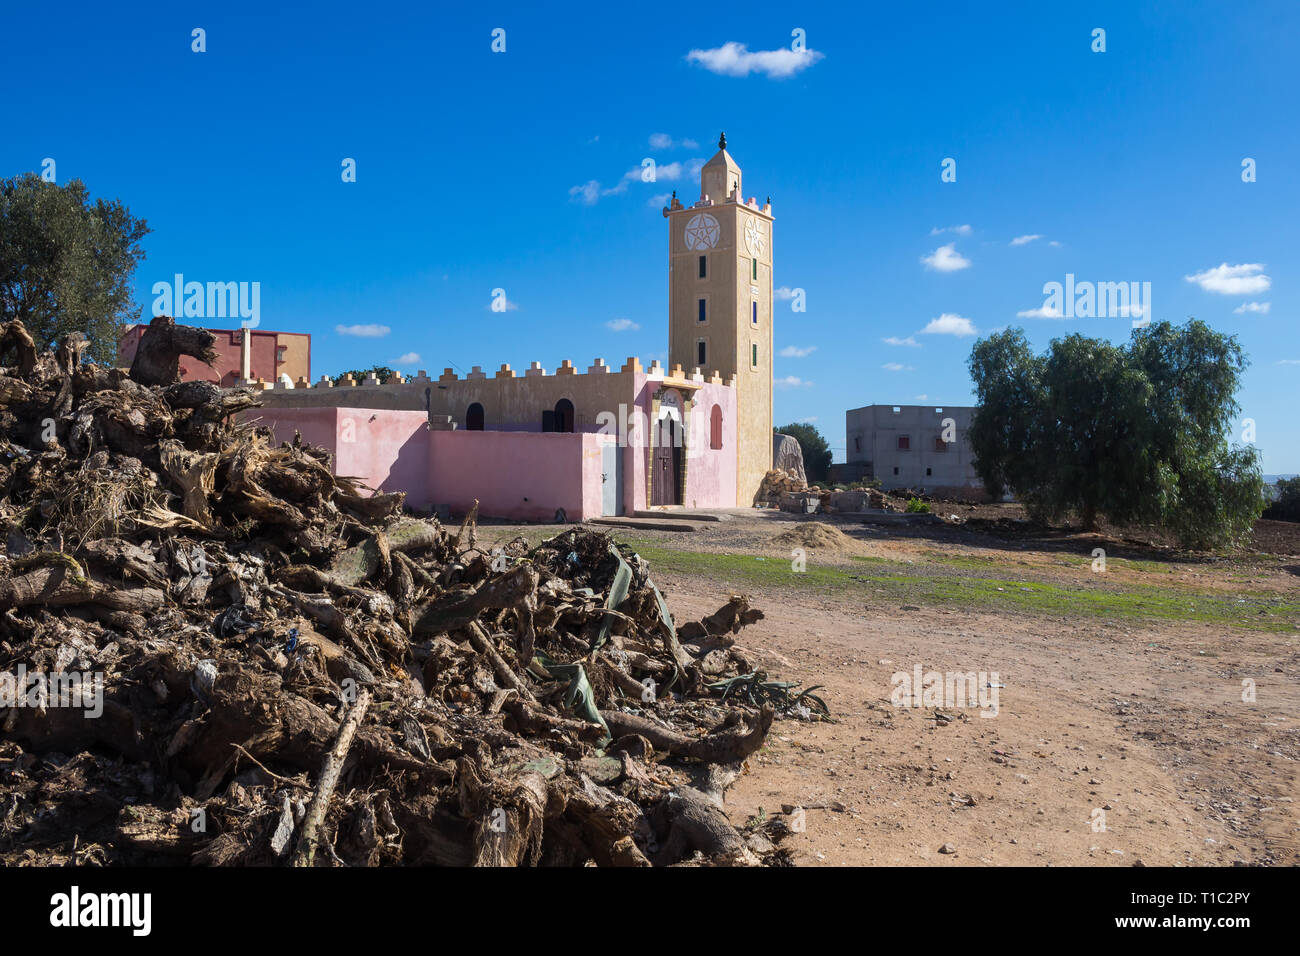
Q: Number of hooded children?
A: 0